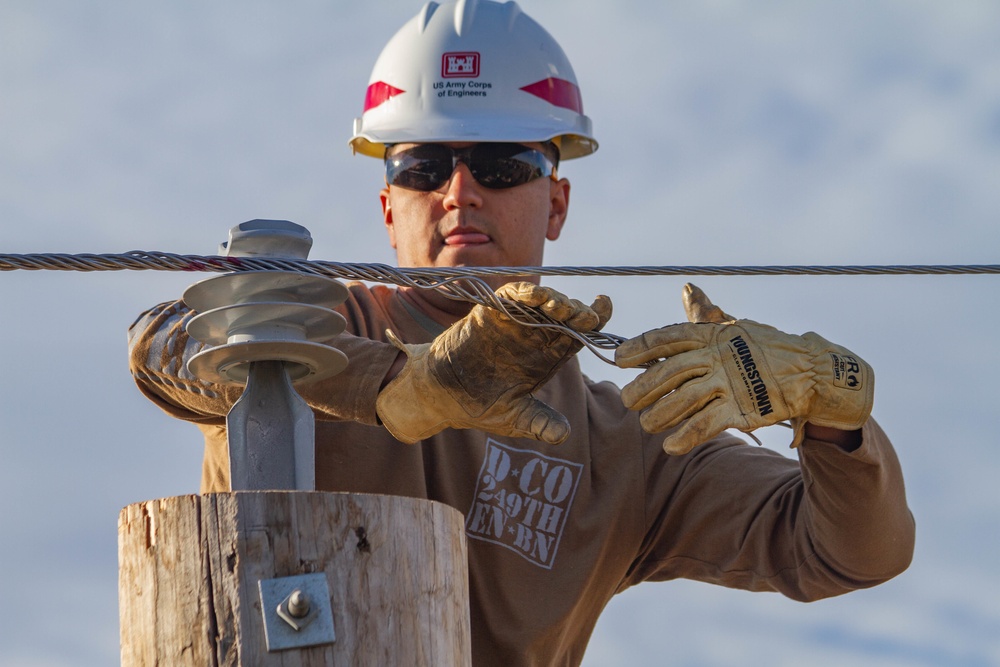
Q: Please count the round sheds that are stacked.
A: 3